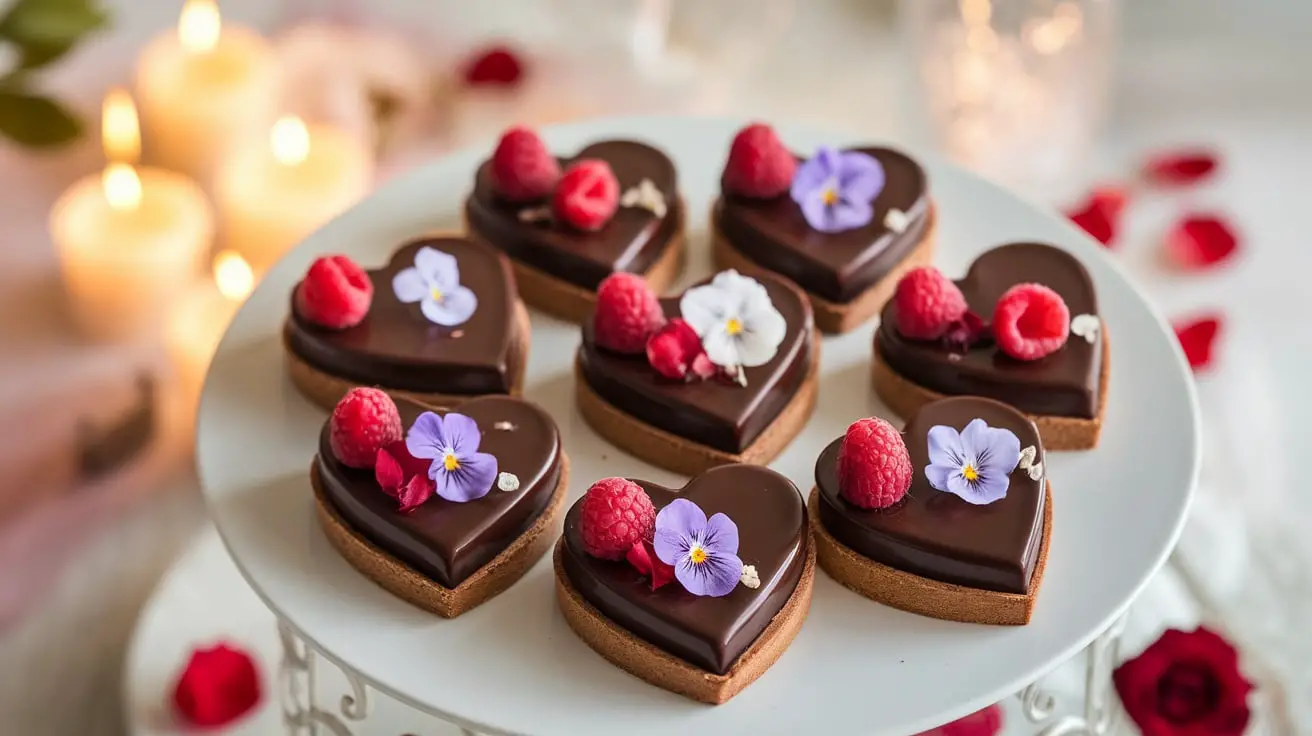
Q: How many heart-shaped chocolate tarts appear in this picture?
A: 8